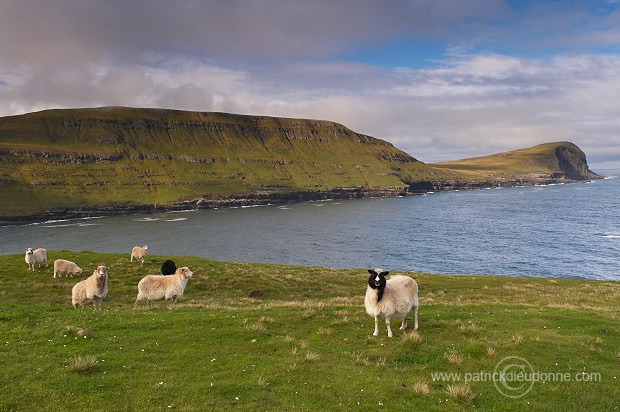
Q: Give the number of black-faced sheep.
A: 1